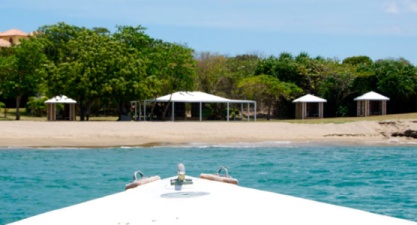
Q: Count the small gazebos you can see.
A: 3